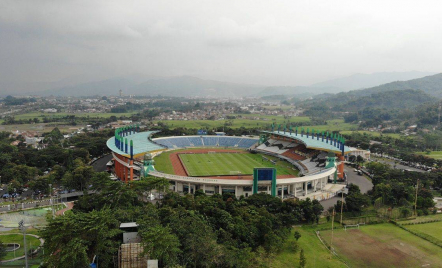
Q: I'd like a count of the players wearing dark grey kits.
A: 0